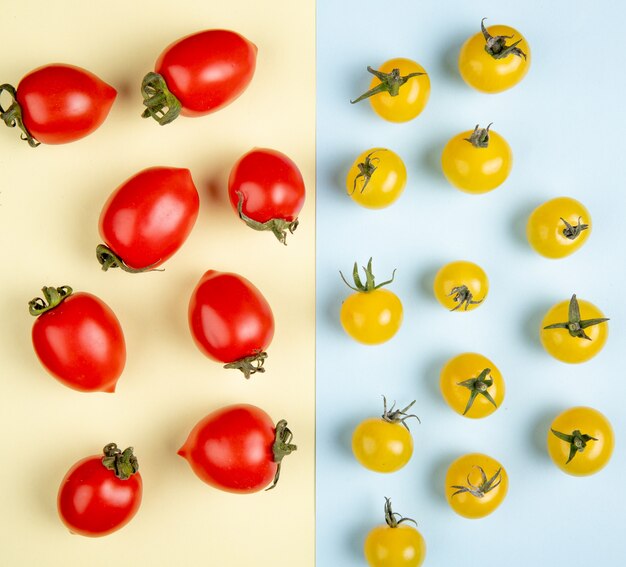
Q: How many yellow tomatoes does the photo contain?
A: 13